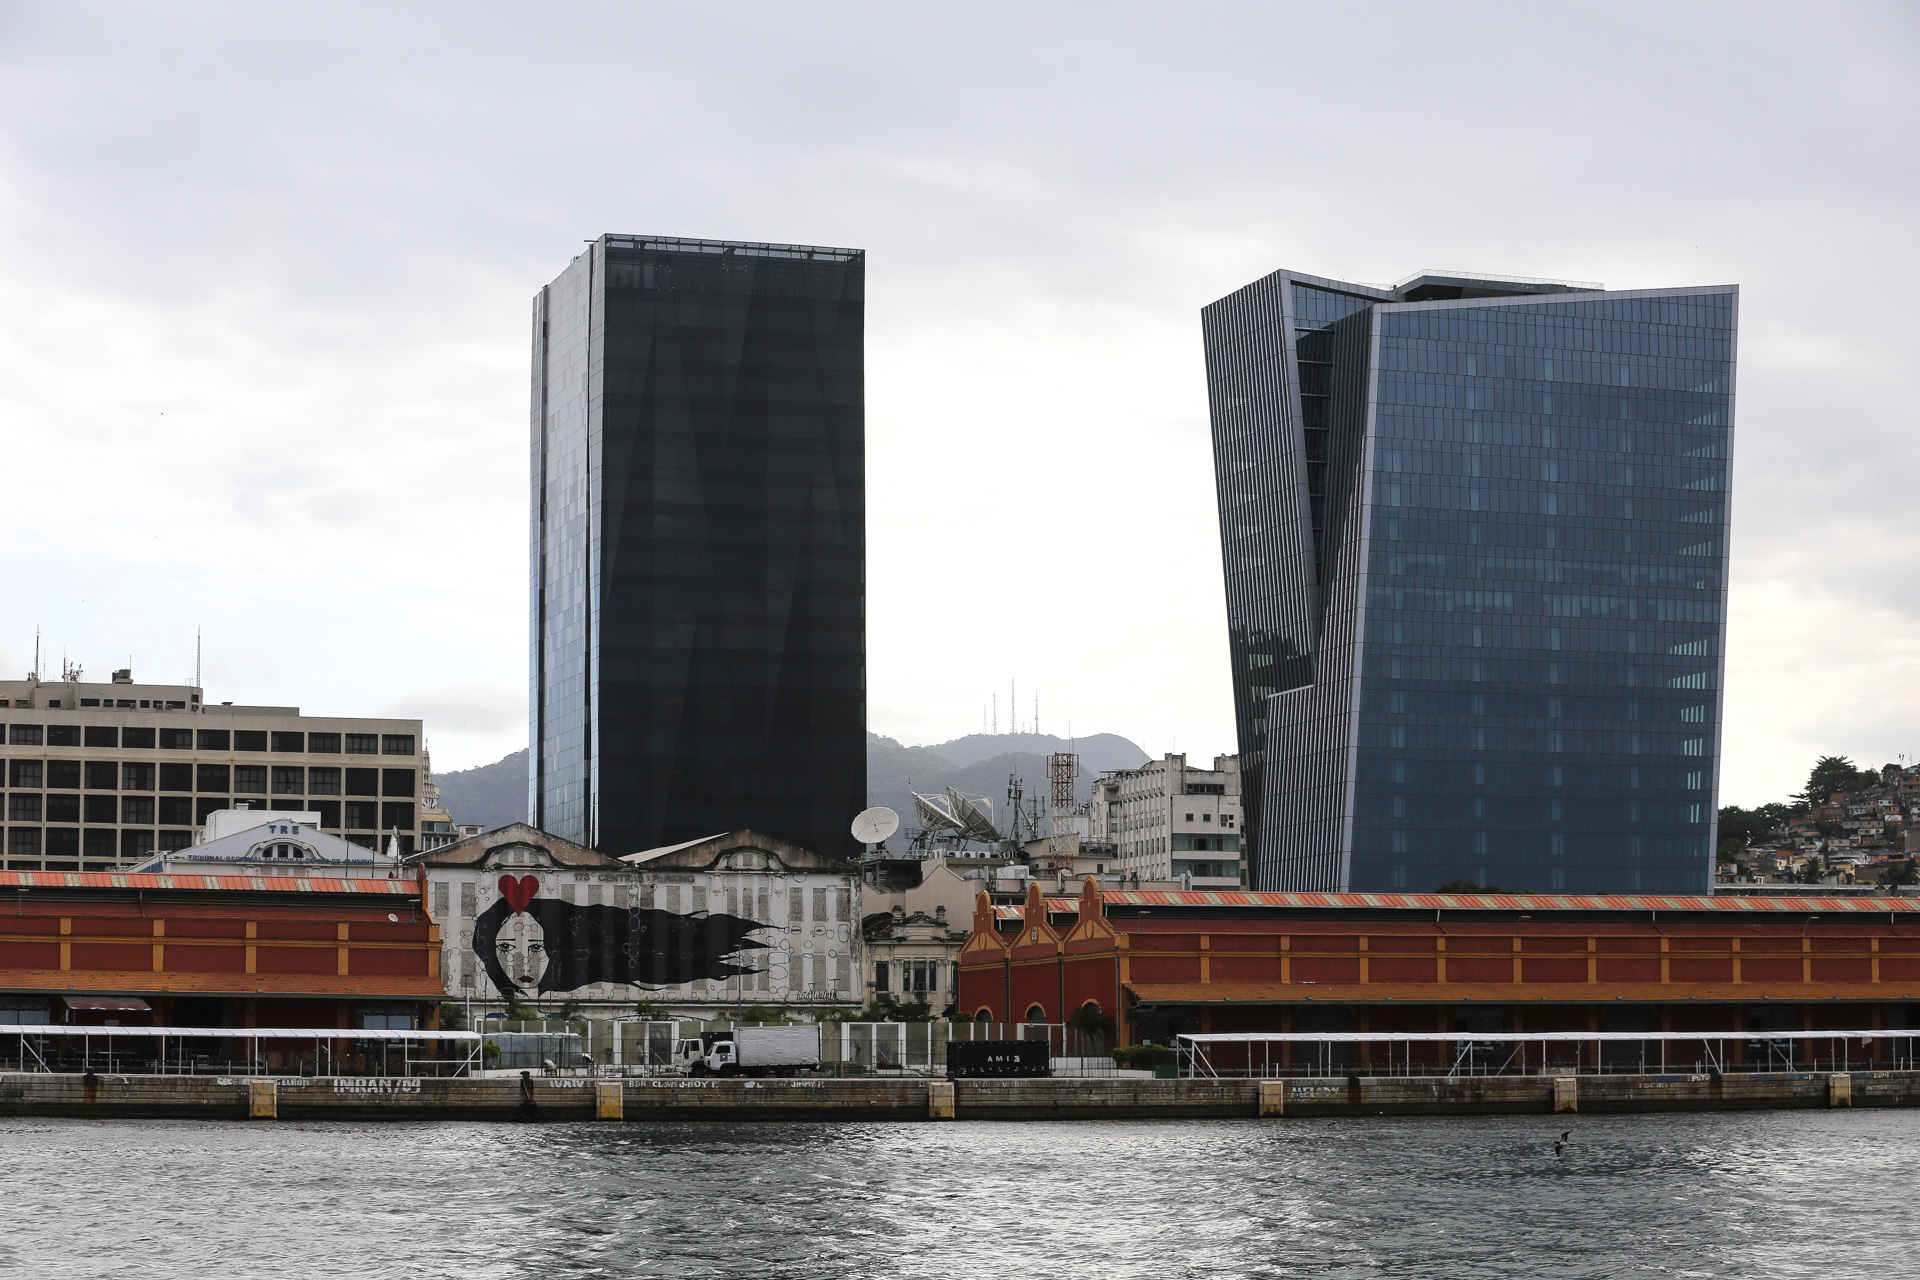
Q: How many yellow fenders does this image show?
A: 6